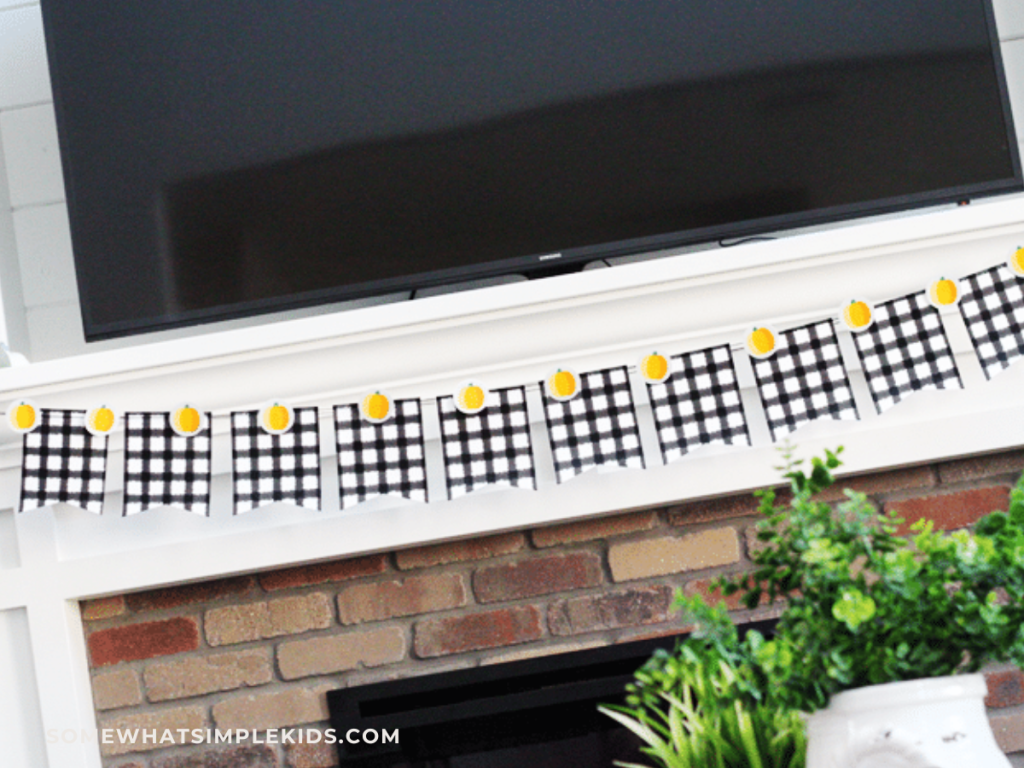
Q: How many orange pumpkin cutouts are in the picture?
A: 12